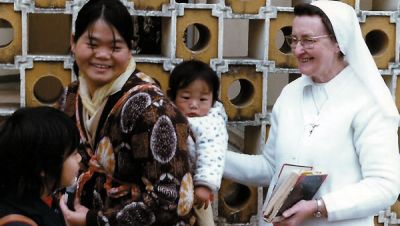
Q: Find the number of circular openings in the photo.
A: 7